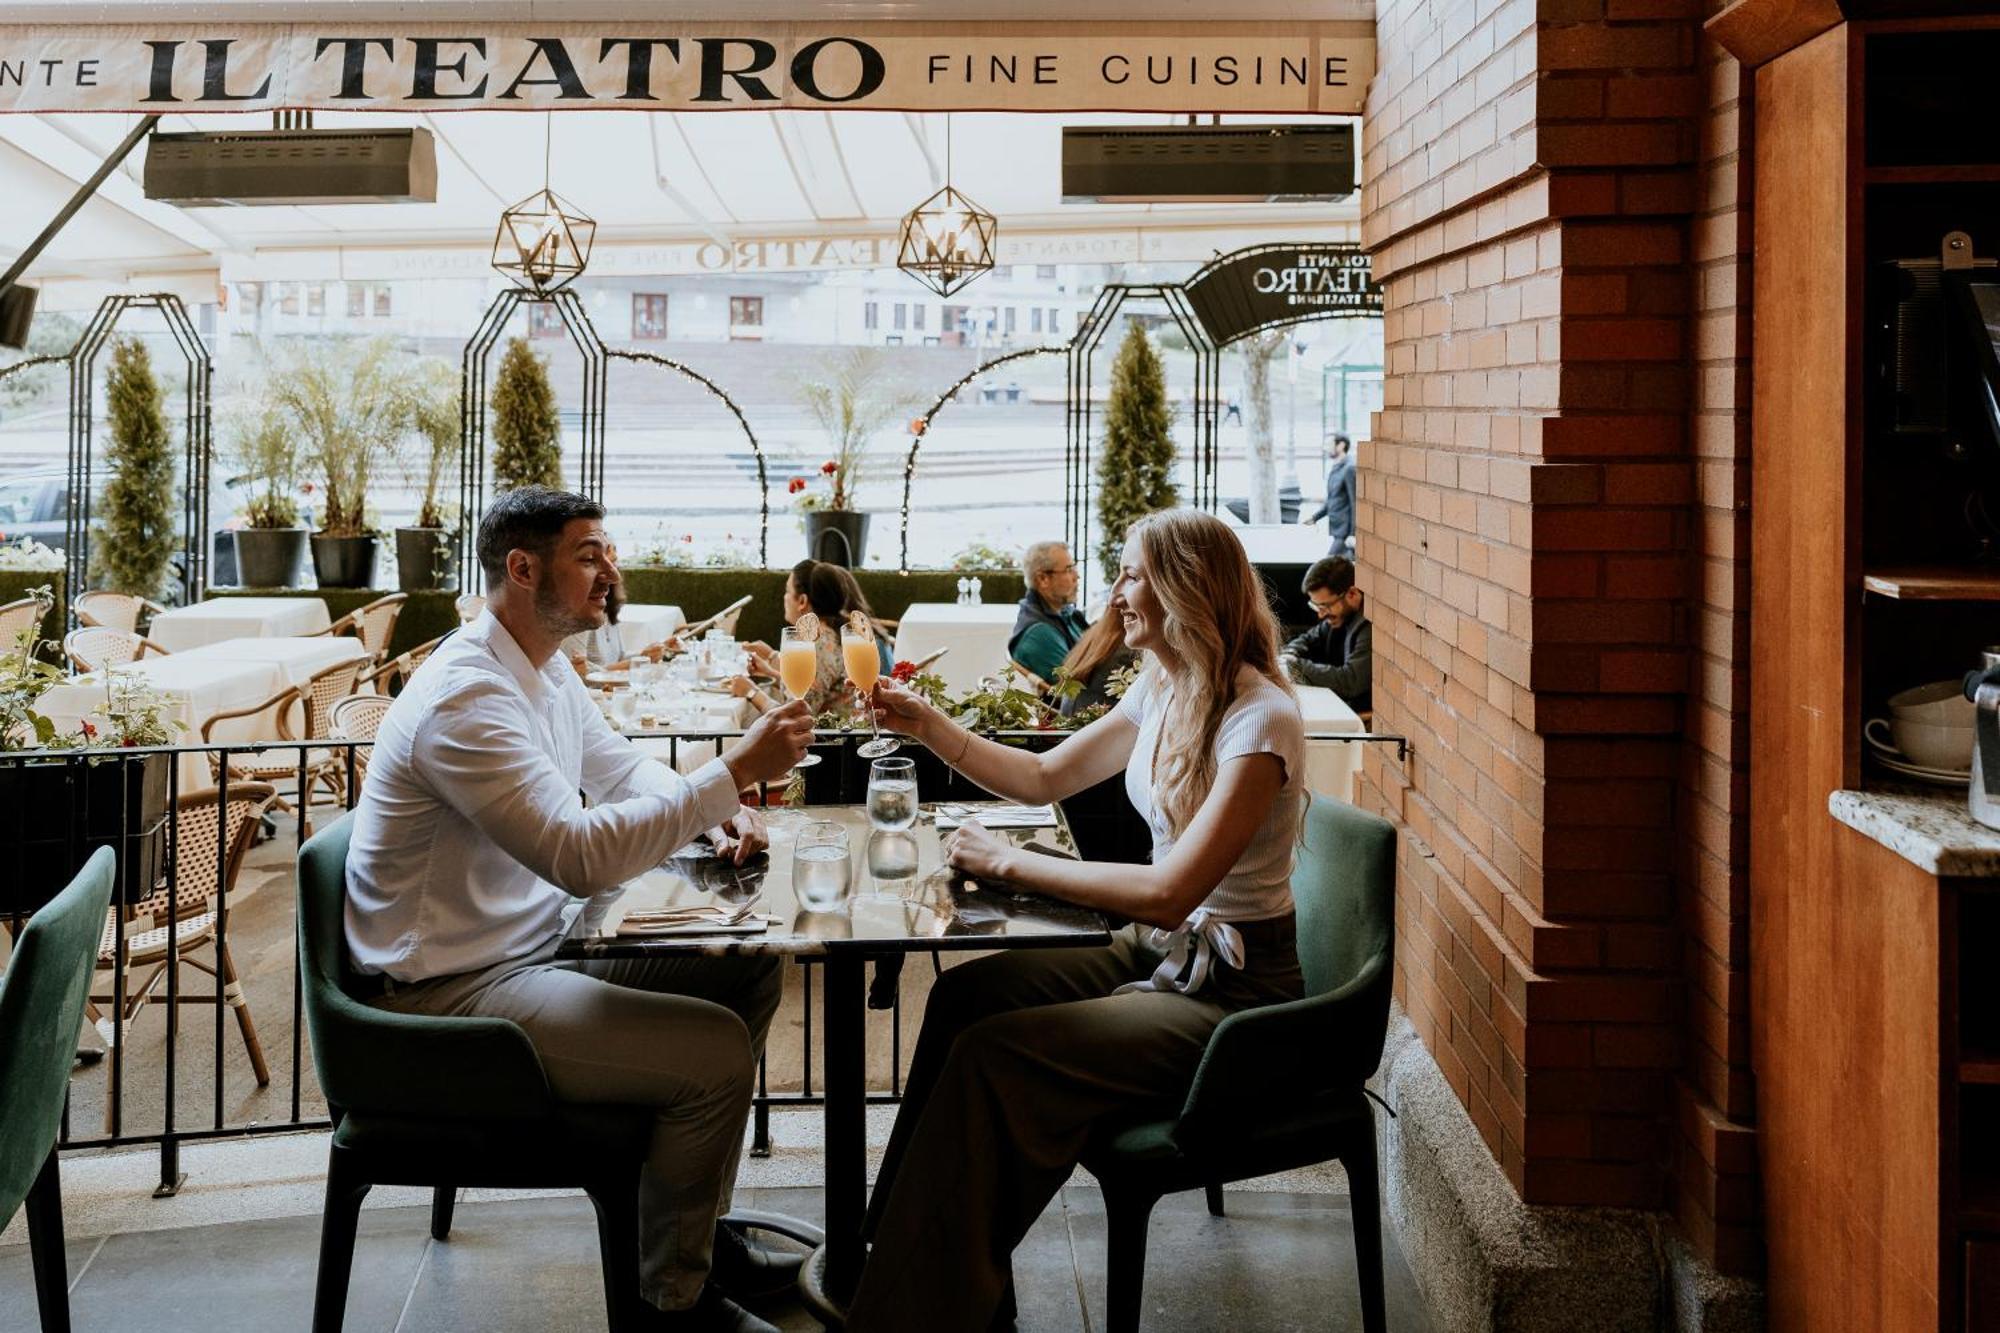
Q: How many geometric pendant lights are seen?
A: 2